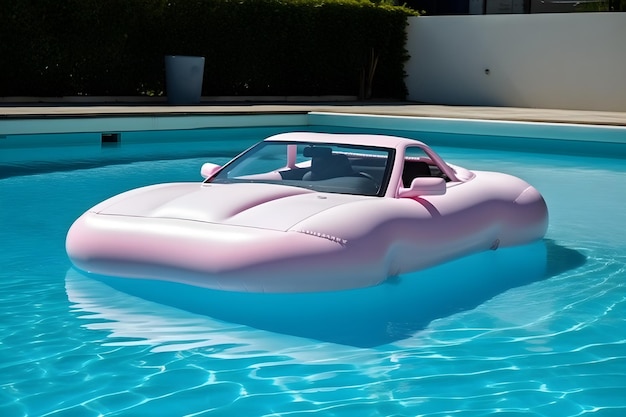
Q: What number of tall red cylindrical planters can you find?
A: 0